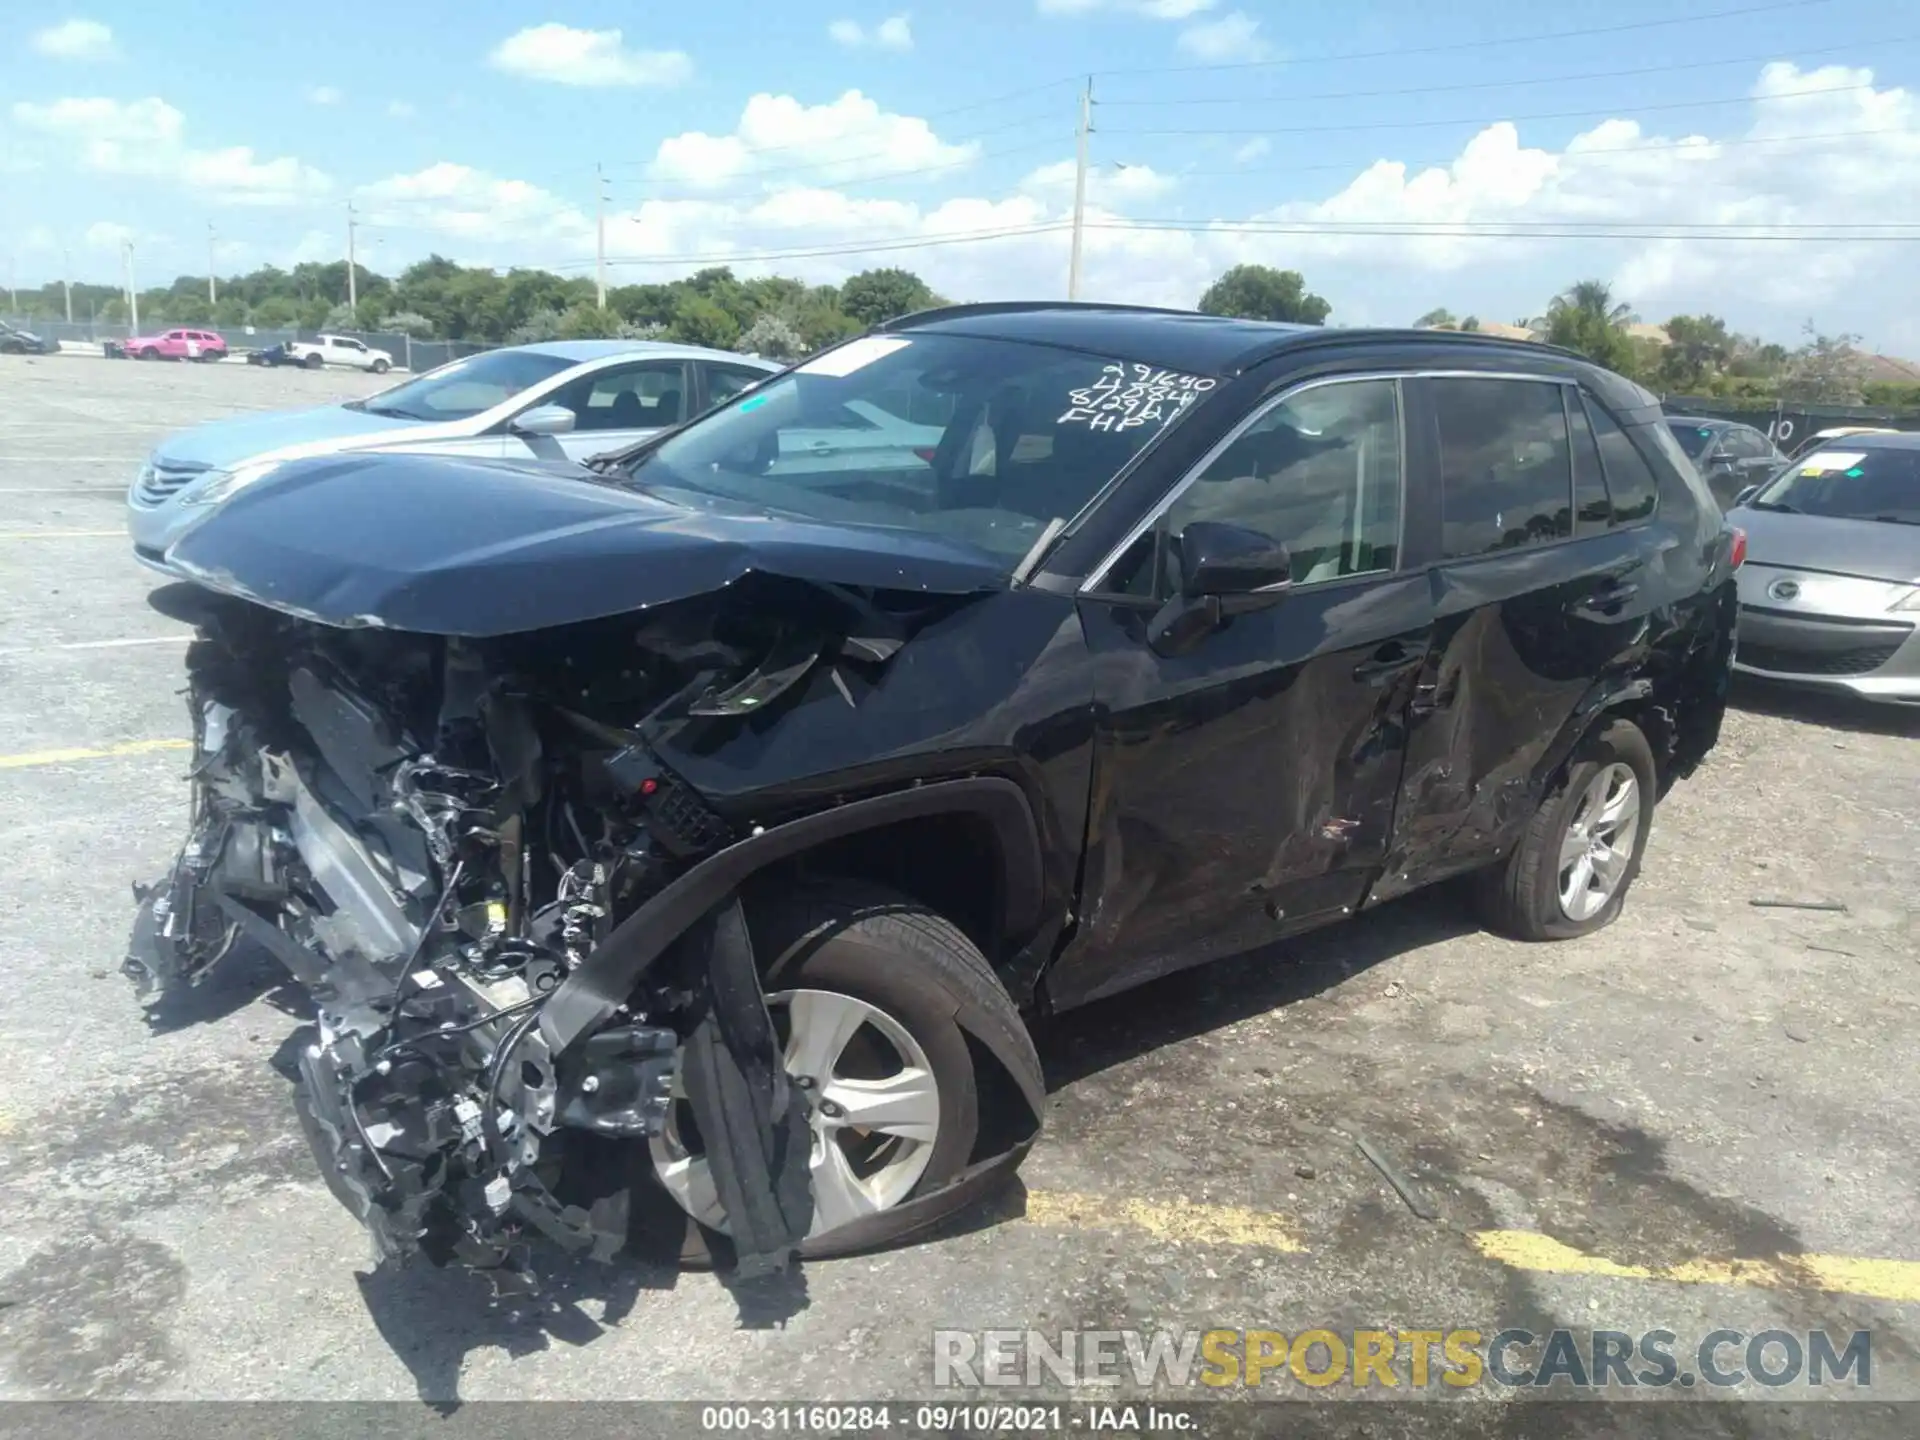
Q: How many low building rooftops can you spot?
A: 3